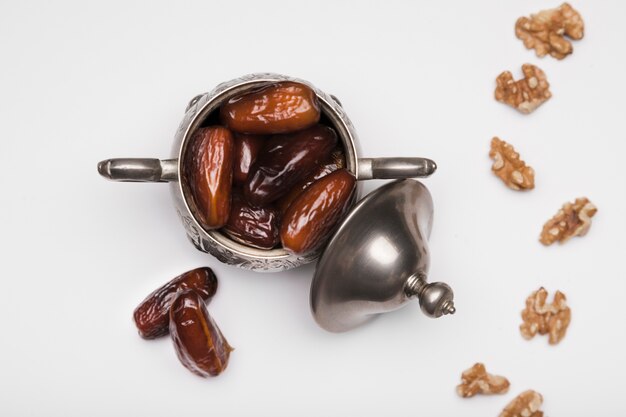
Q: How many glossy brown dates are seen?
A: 9